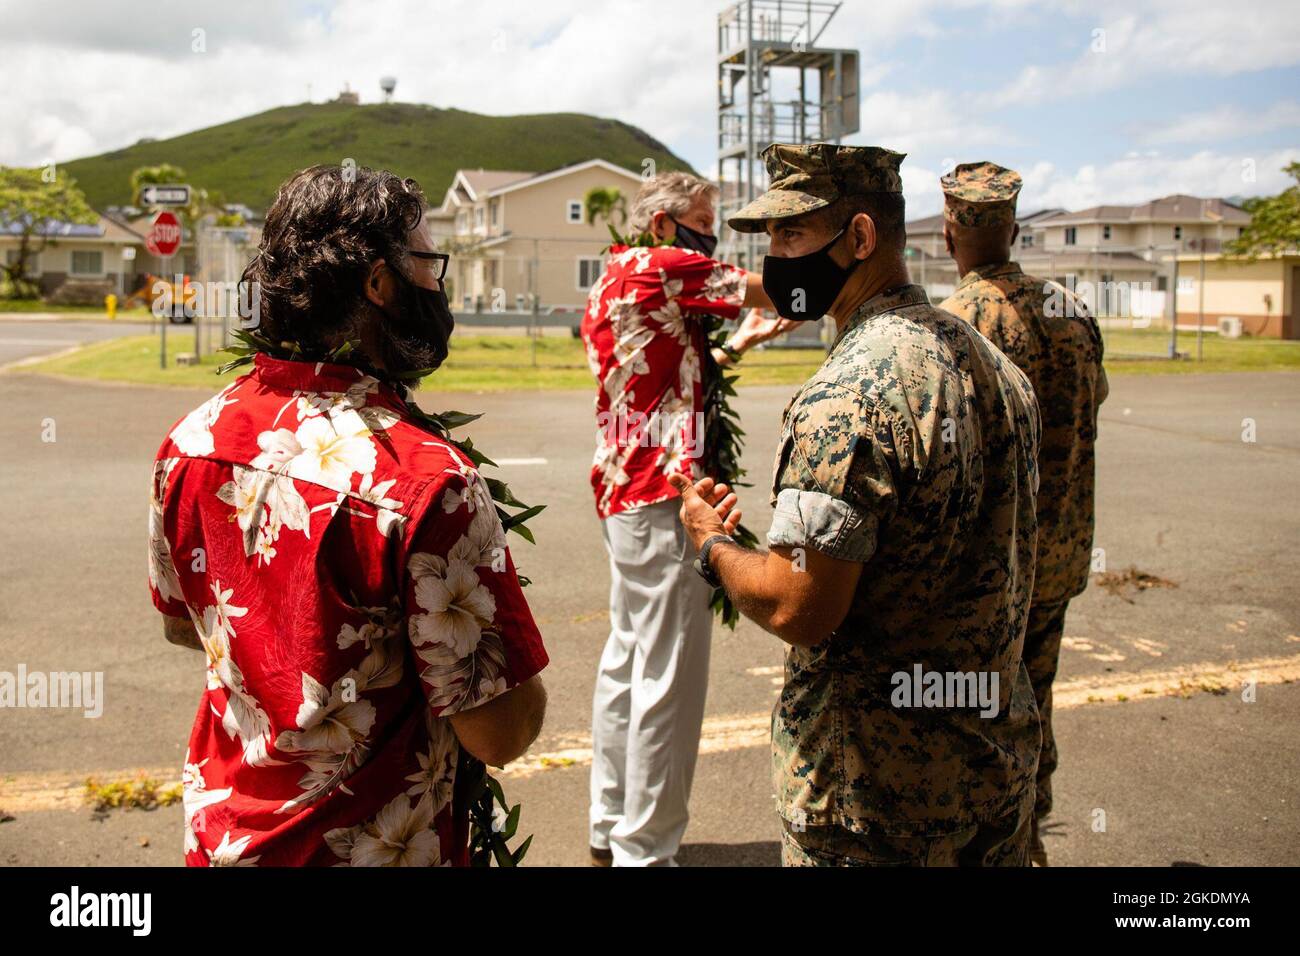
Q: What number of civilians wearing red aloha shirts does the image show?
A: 2